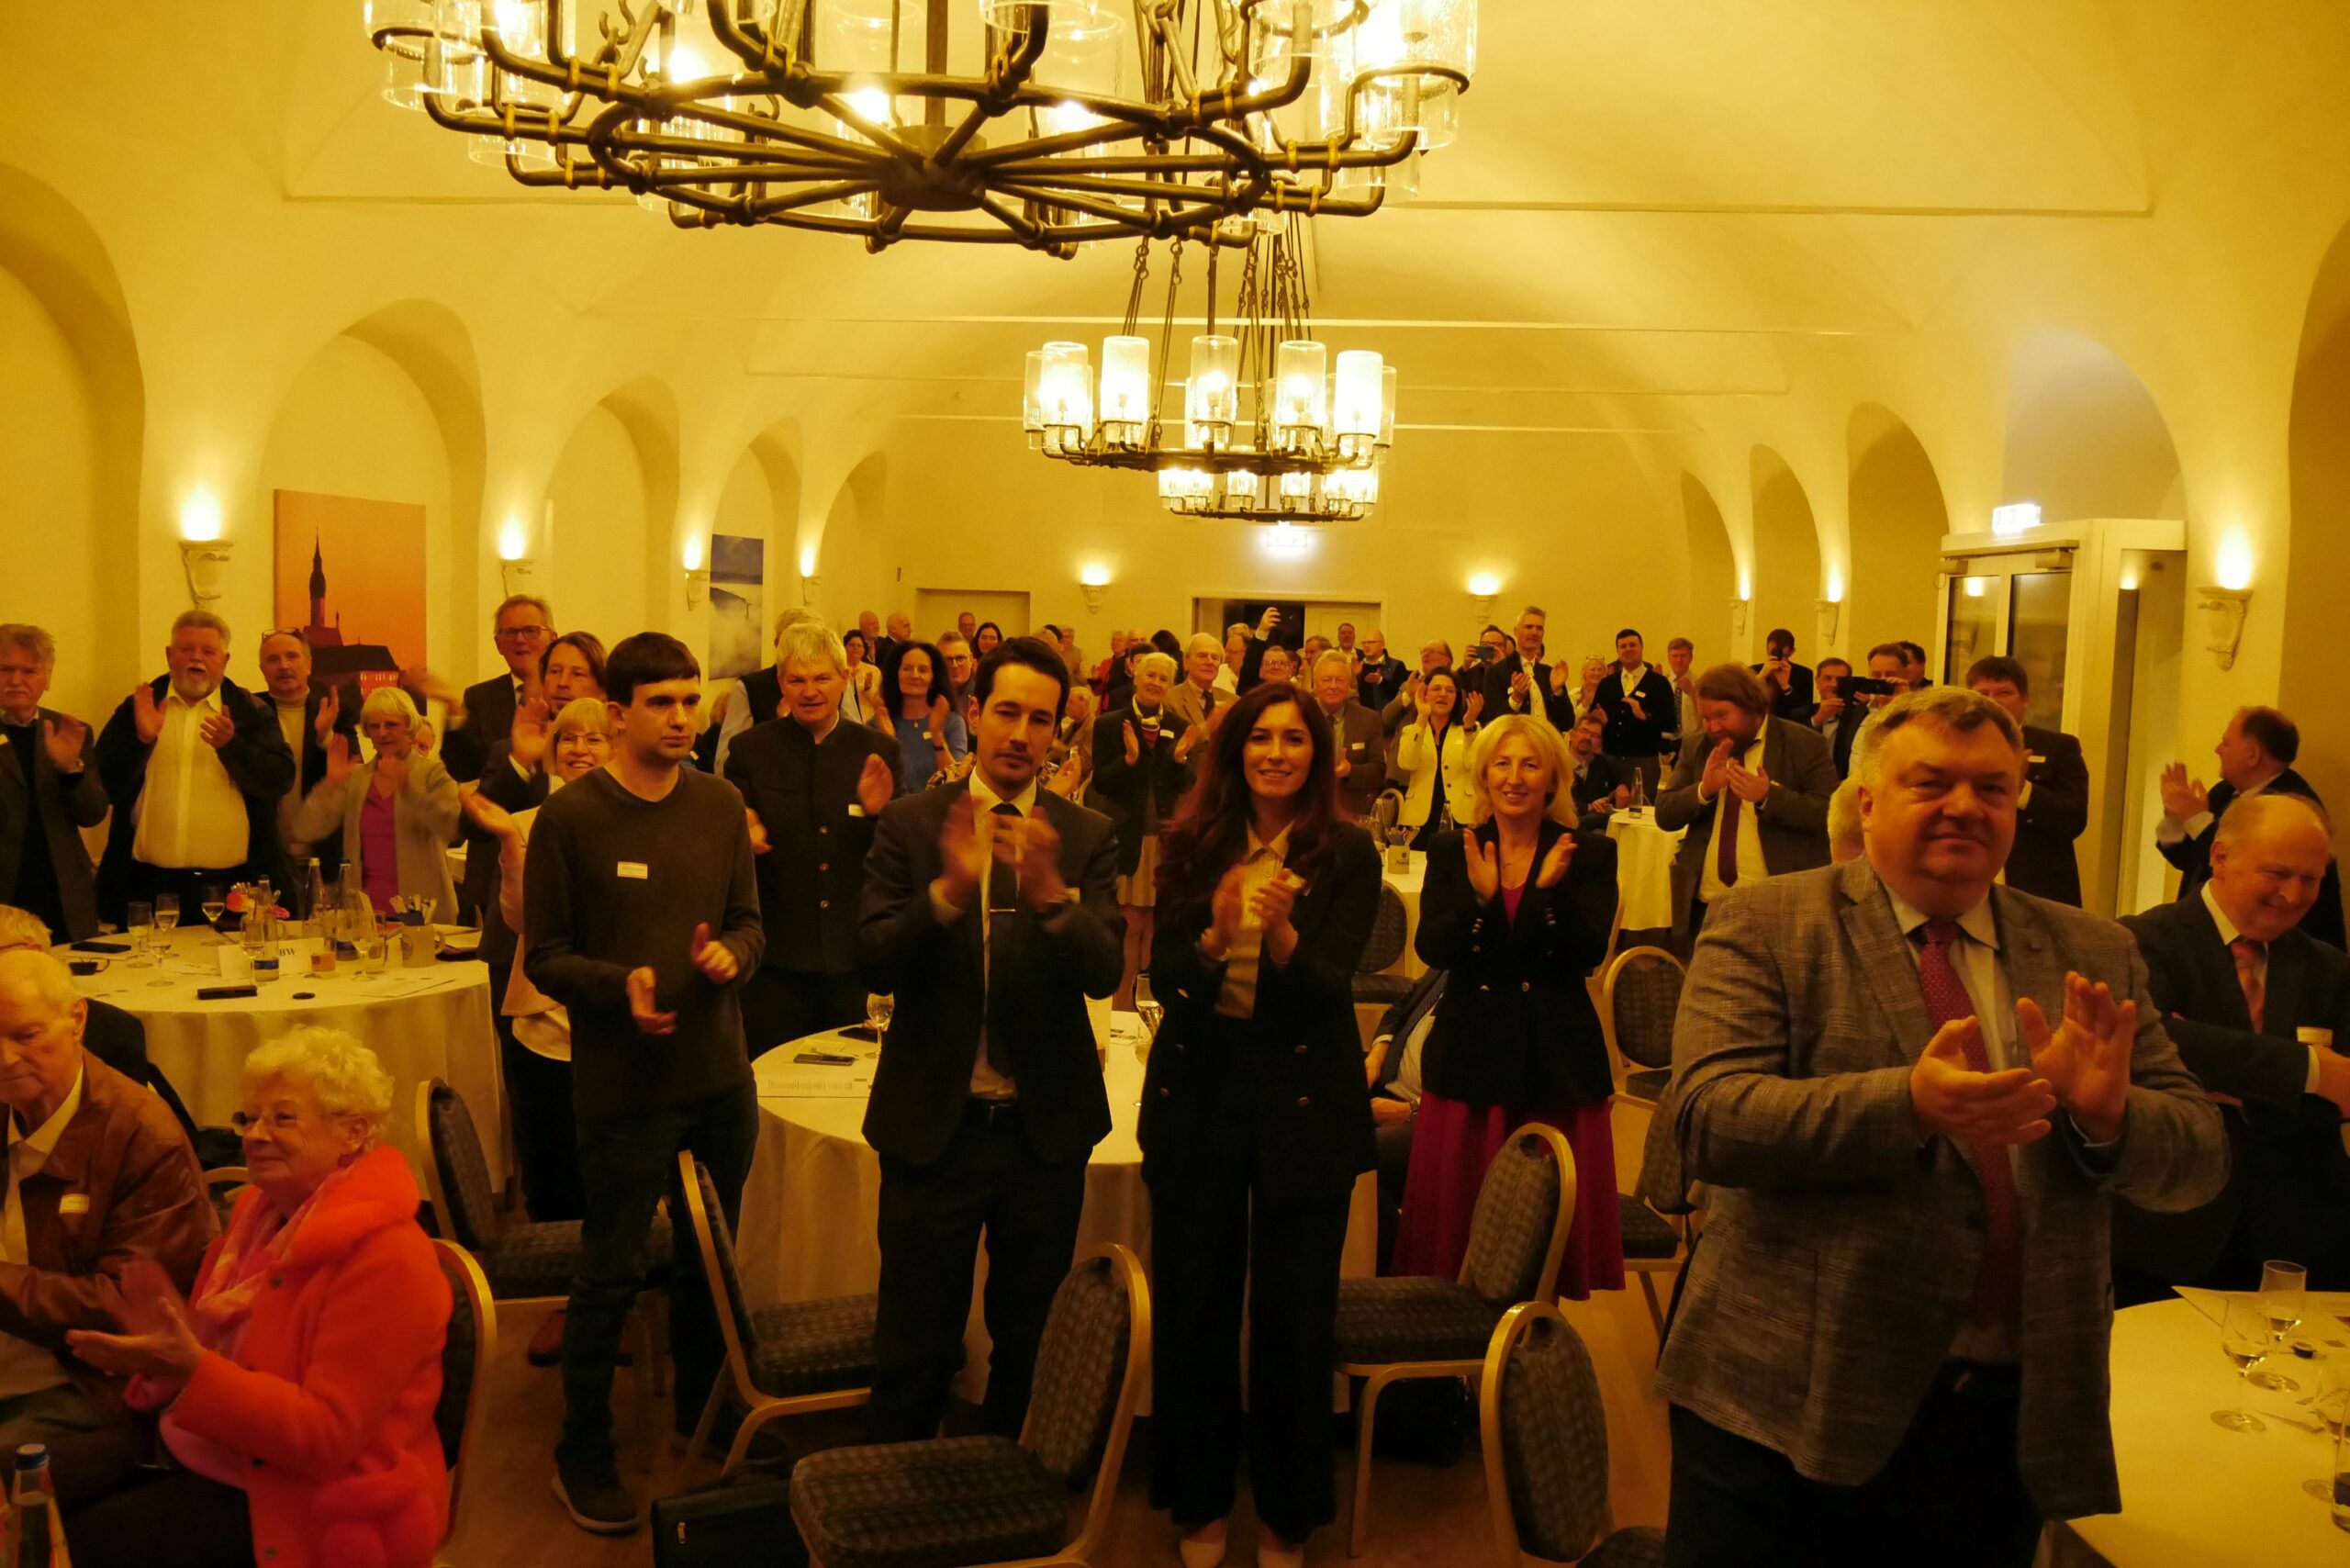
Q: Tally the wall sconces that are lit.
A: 9